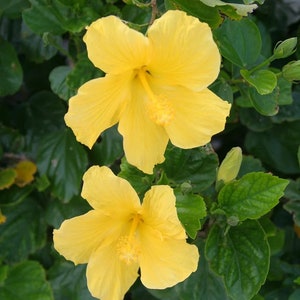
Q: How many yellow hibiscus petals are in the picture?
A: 10